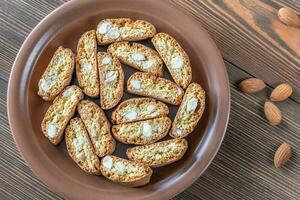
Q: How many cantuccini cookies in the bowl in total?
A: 15